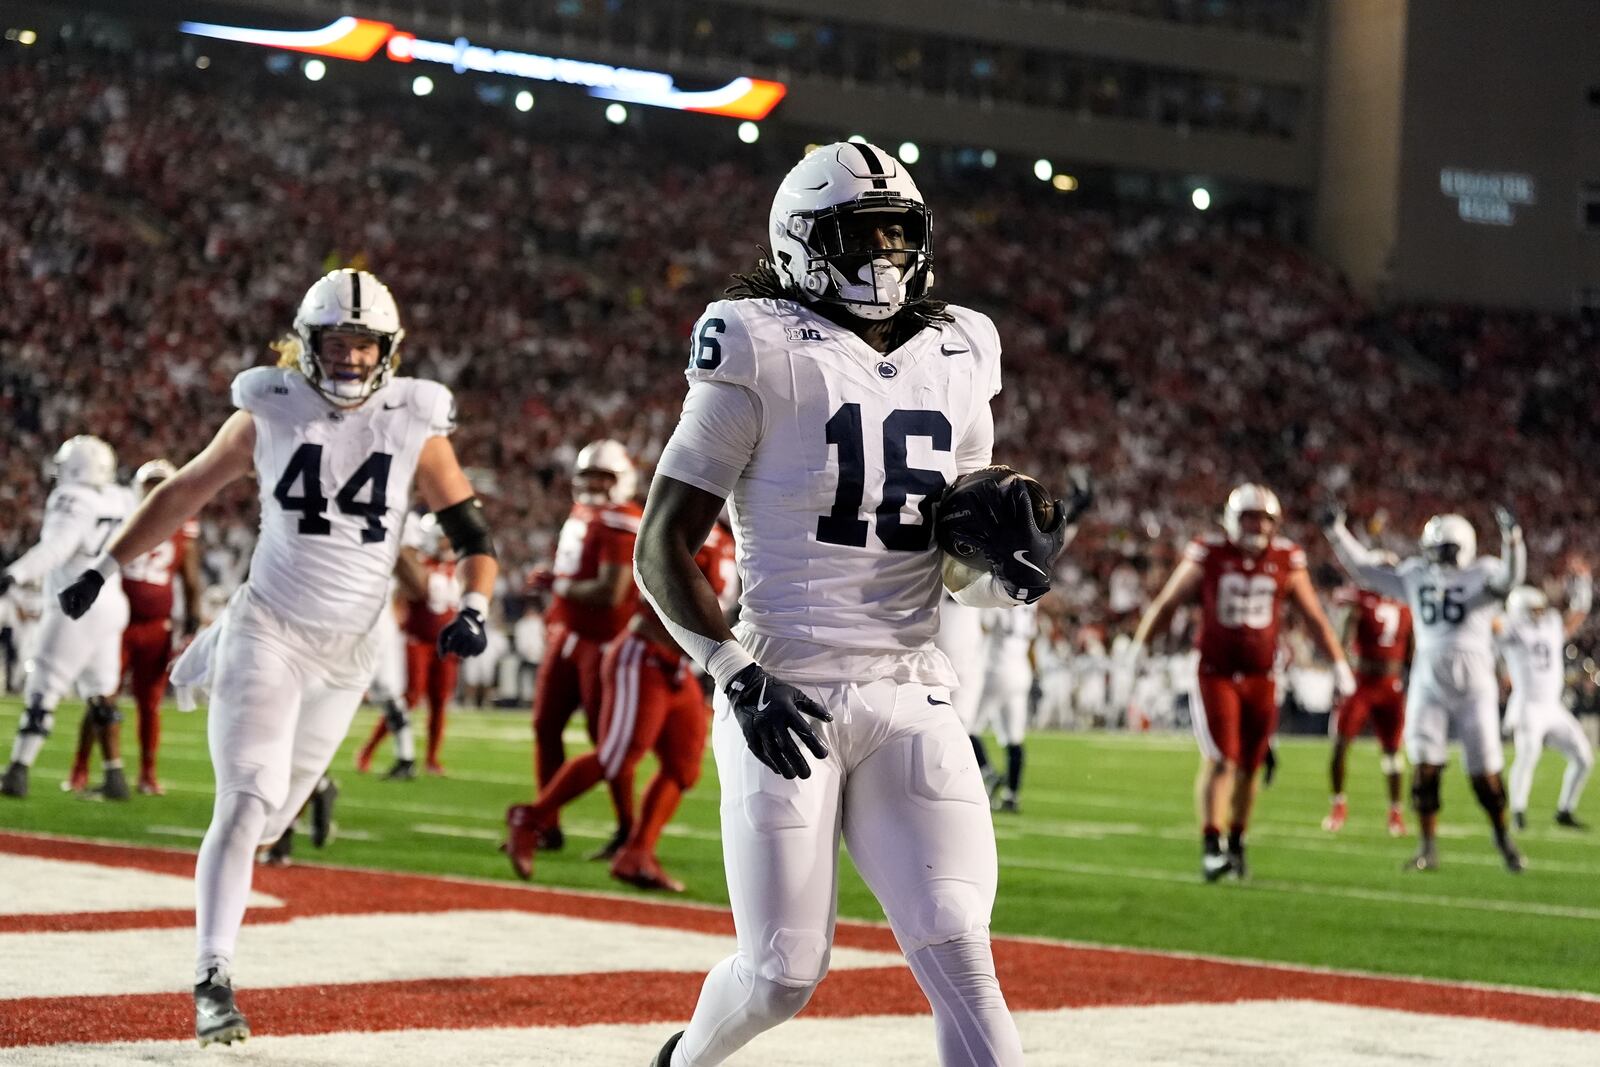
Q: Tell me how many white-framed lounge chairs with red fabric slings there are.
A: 0